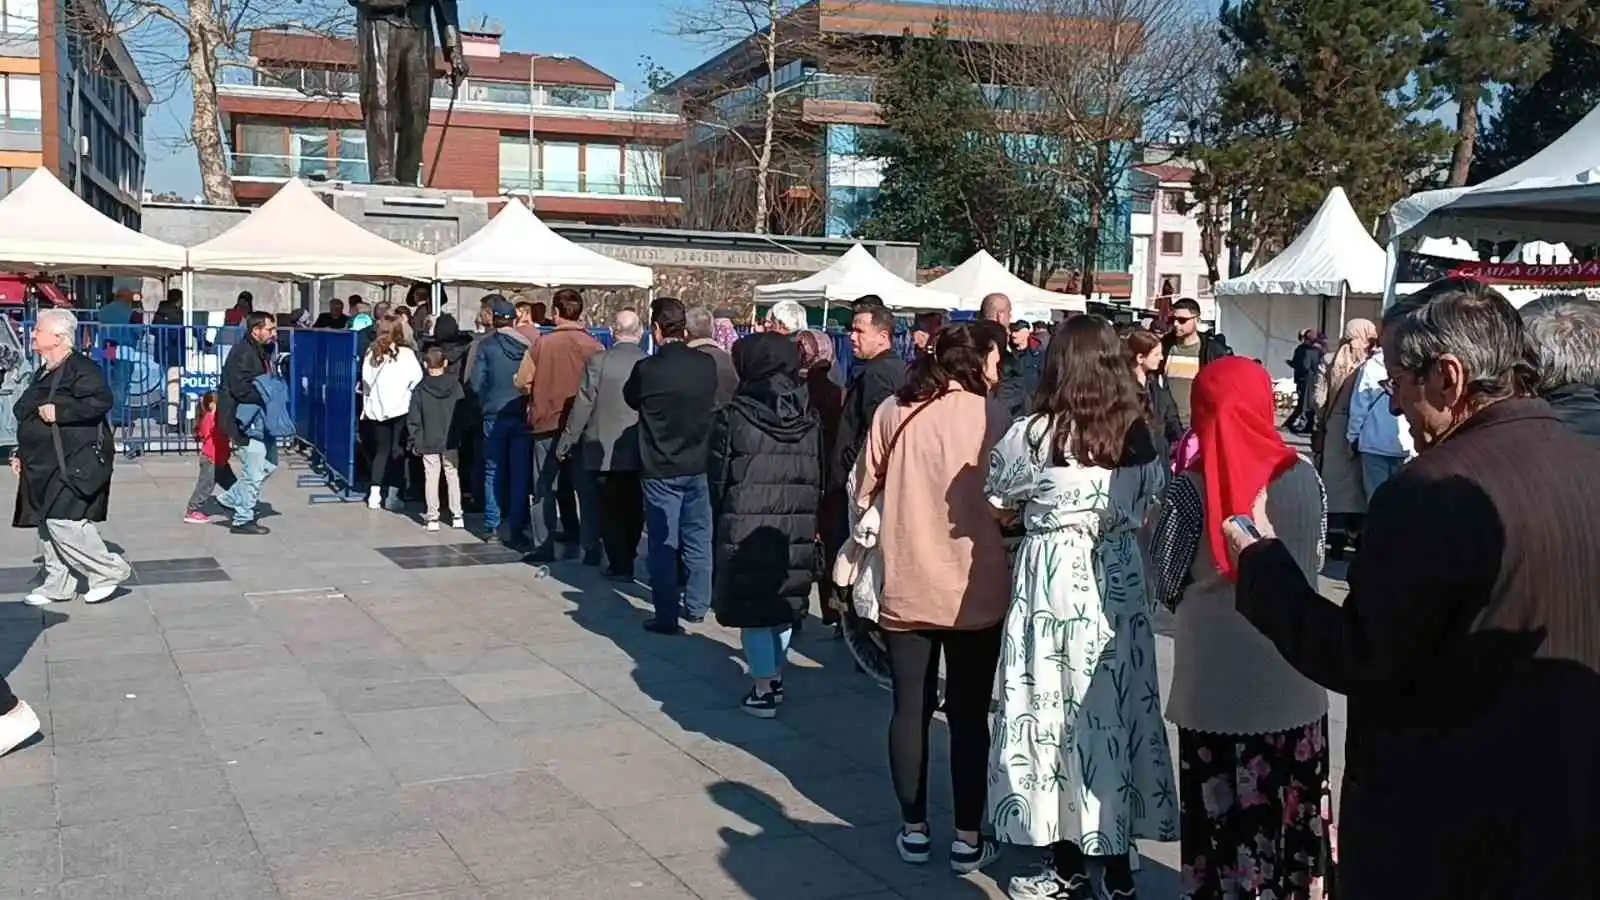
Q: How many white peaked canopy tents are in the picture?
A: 7